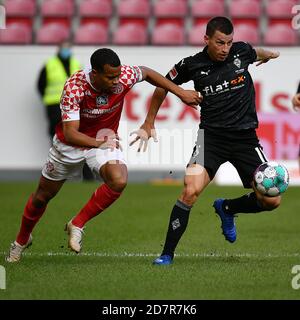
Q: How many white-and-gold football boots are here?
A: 2